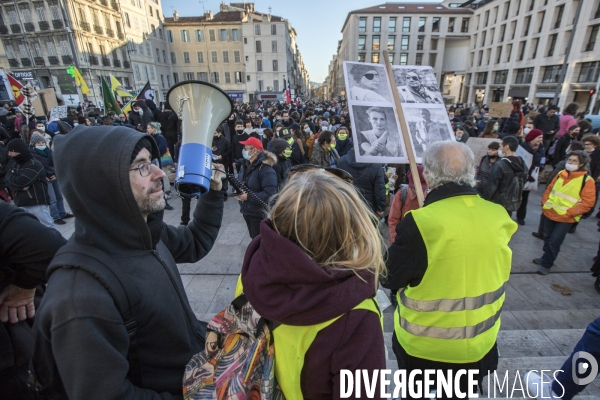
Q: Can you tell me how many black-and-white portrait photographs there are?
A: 4